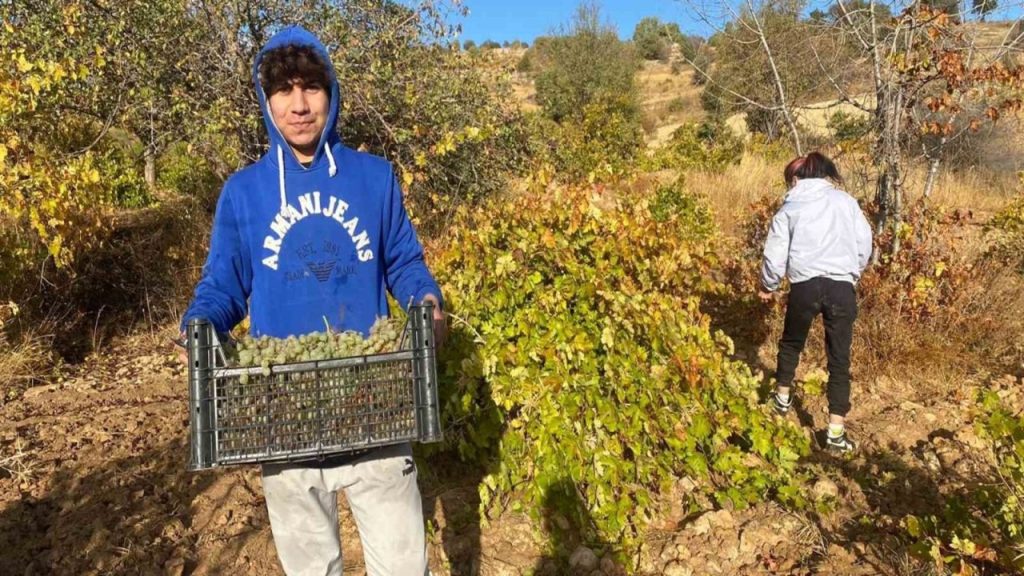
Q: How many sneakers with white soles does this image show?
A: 2